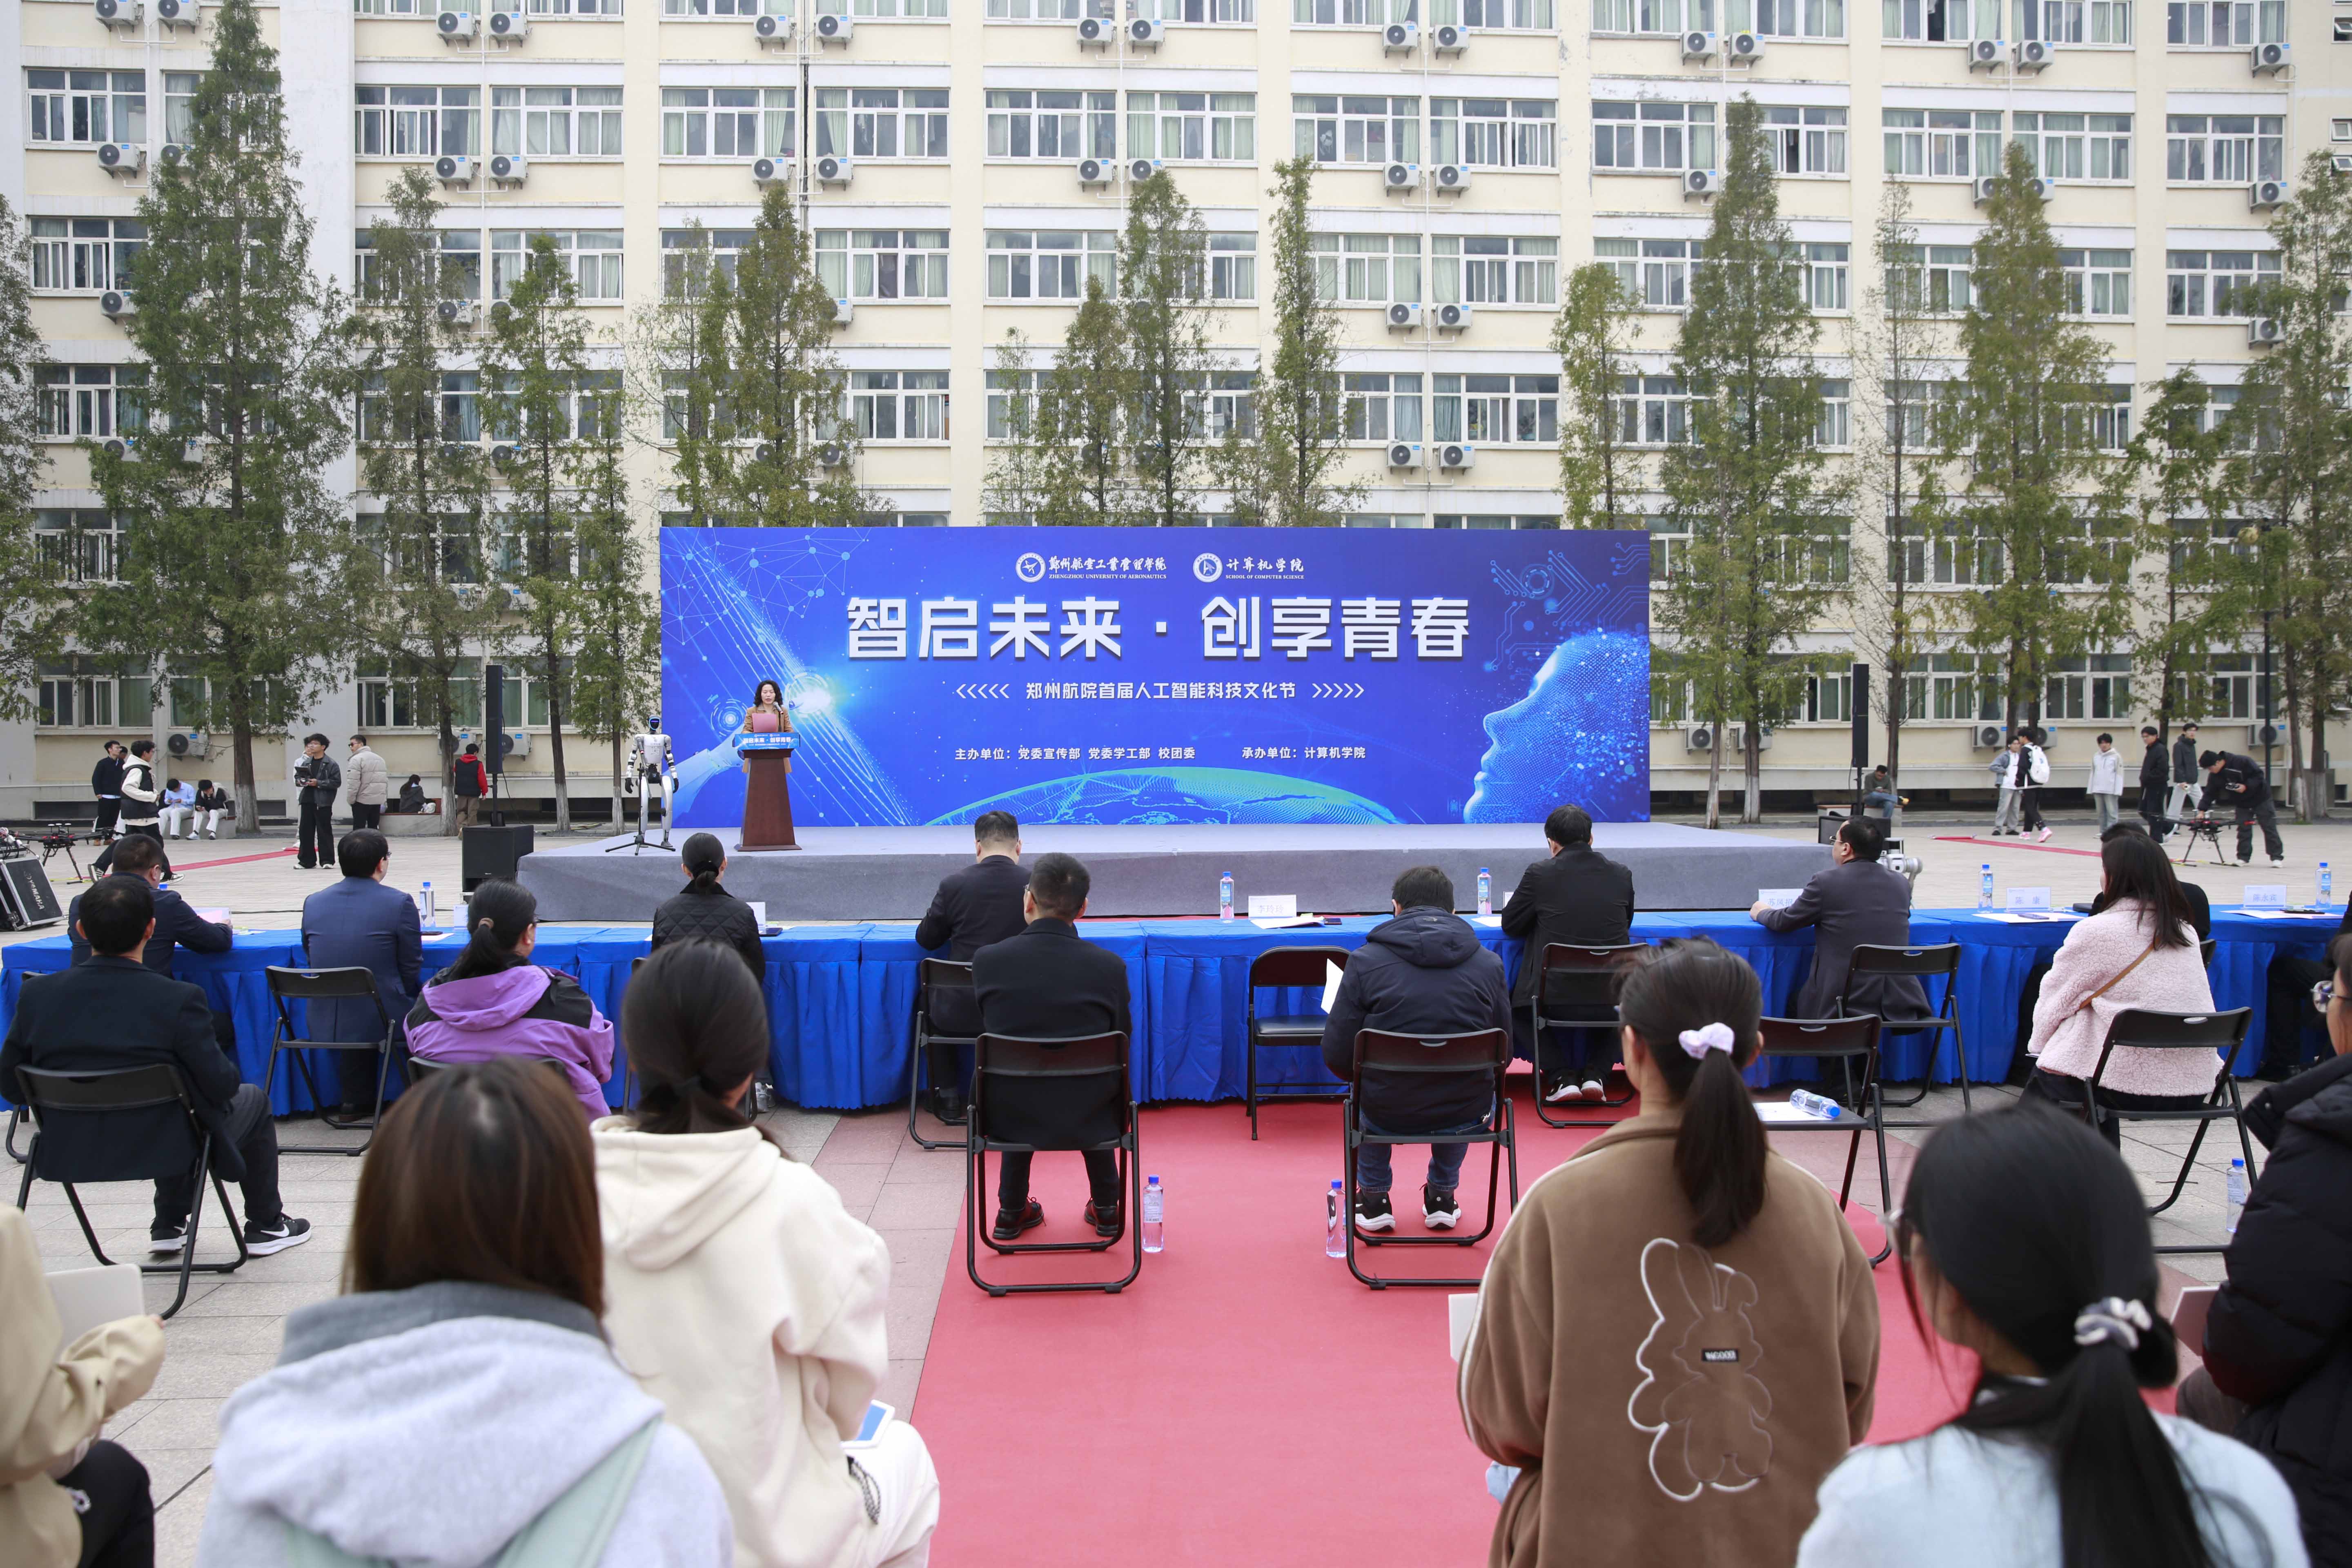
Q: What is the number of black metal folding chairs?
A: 14